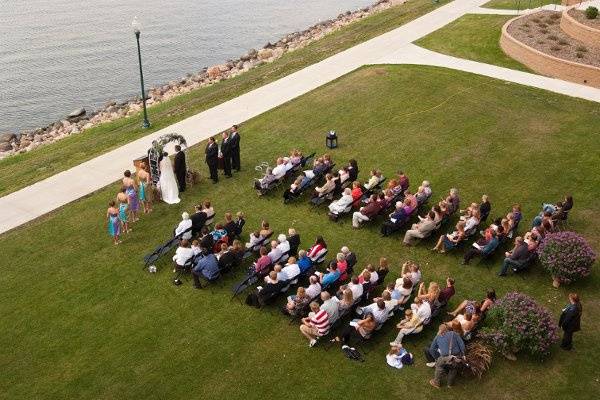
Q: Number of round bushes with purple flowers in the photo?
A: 2